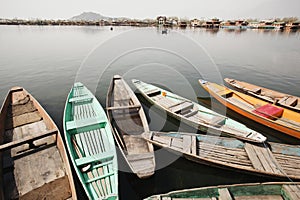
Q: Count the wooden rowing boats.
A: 8